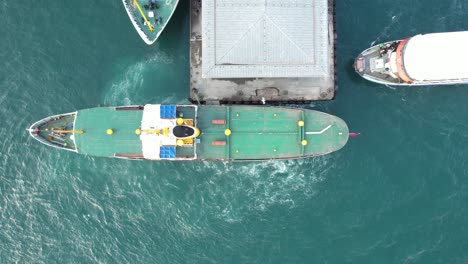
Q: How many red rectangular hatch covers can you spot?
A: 2